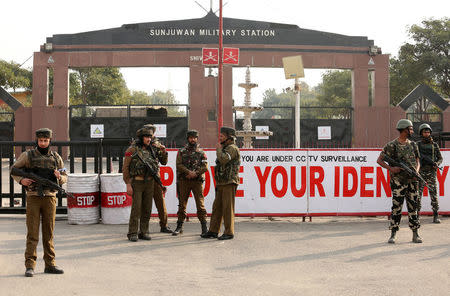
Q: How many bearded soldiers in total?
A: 1